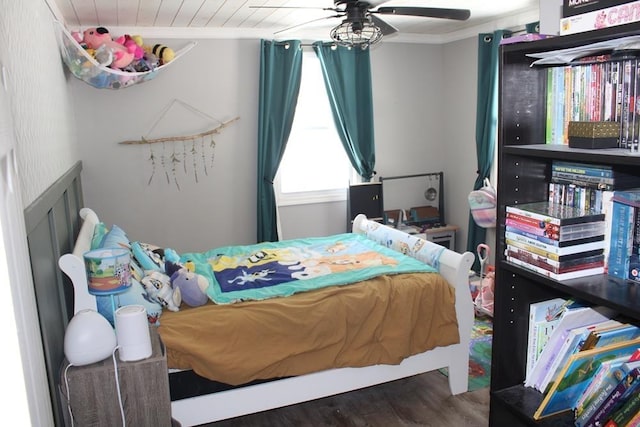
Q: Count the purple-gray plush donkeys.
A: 1